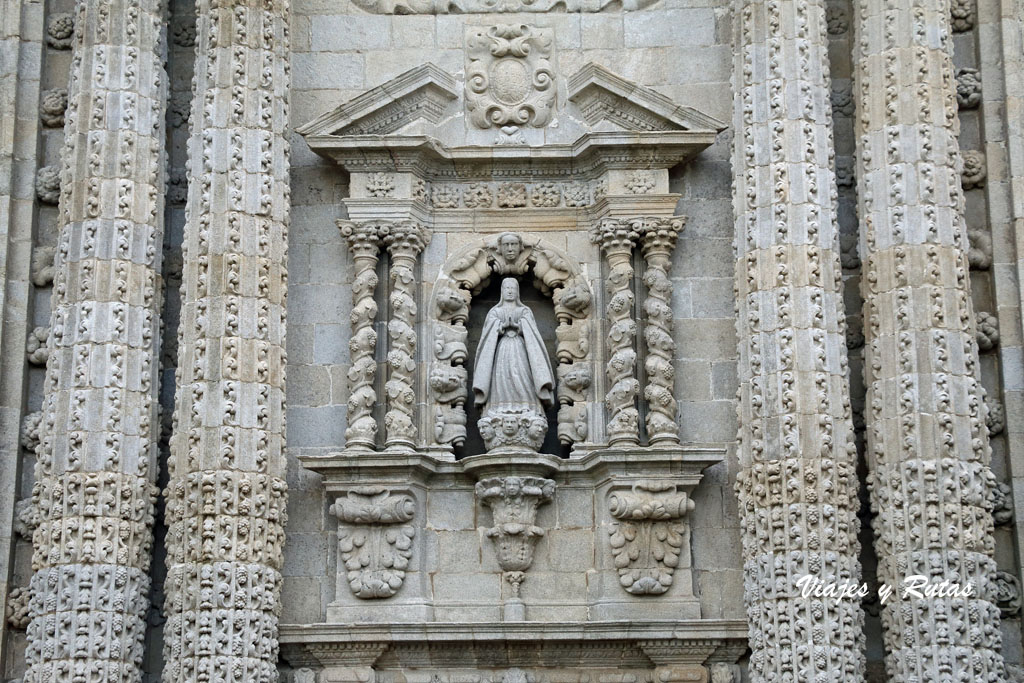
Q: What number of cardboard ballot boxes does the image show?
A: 0